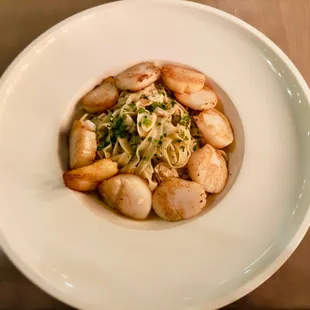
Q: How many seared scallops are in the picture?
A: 10